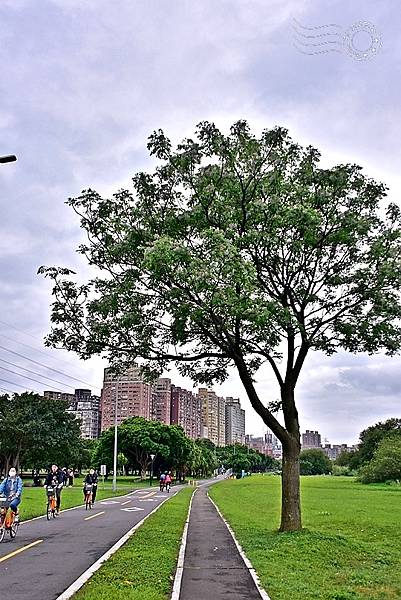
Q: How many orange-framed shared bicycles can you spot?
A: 3